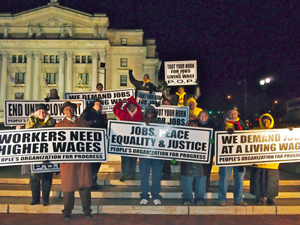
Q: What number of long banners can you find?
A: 5